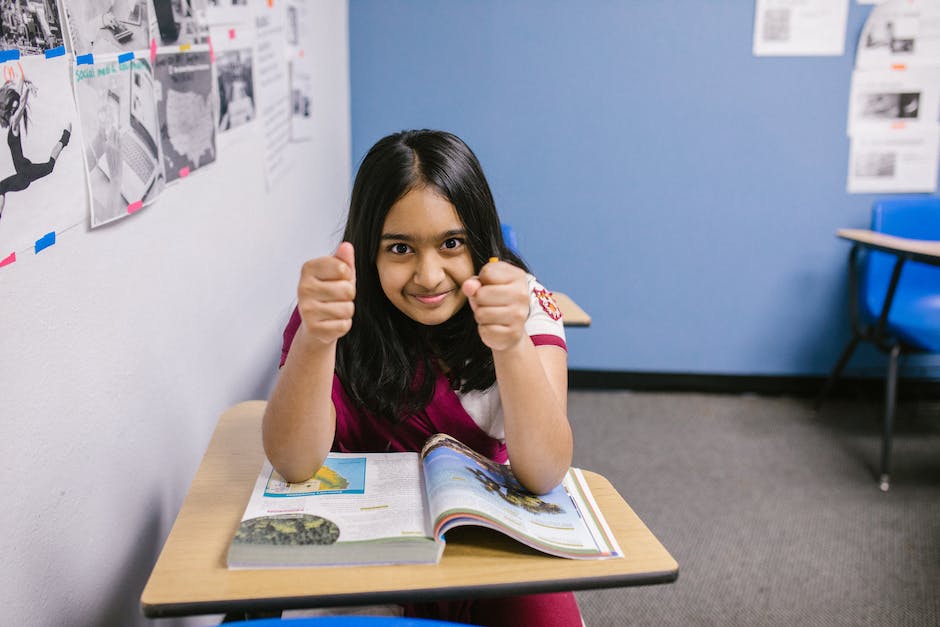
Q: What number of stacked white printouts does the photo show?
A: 3